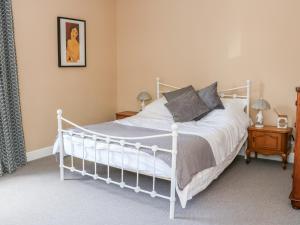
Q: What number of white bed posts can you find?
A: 4